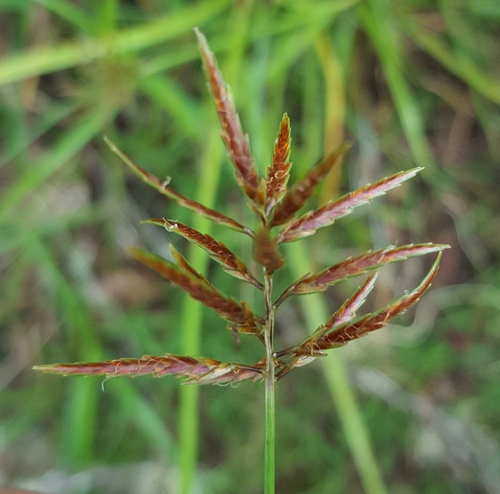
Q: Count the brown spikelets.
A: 13